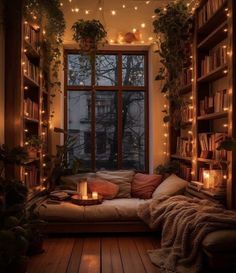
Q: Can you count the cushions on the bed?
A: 5